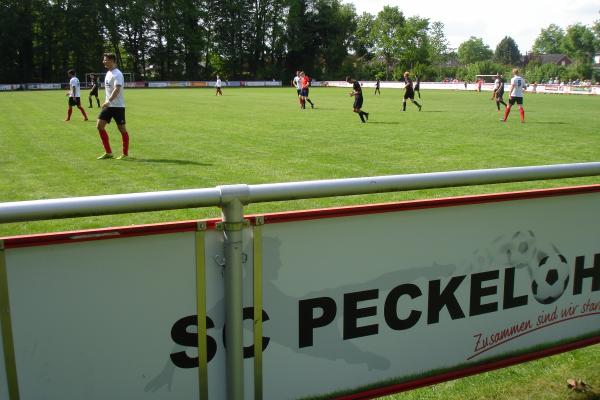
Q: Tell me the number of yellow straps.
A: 3